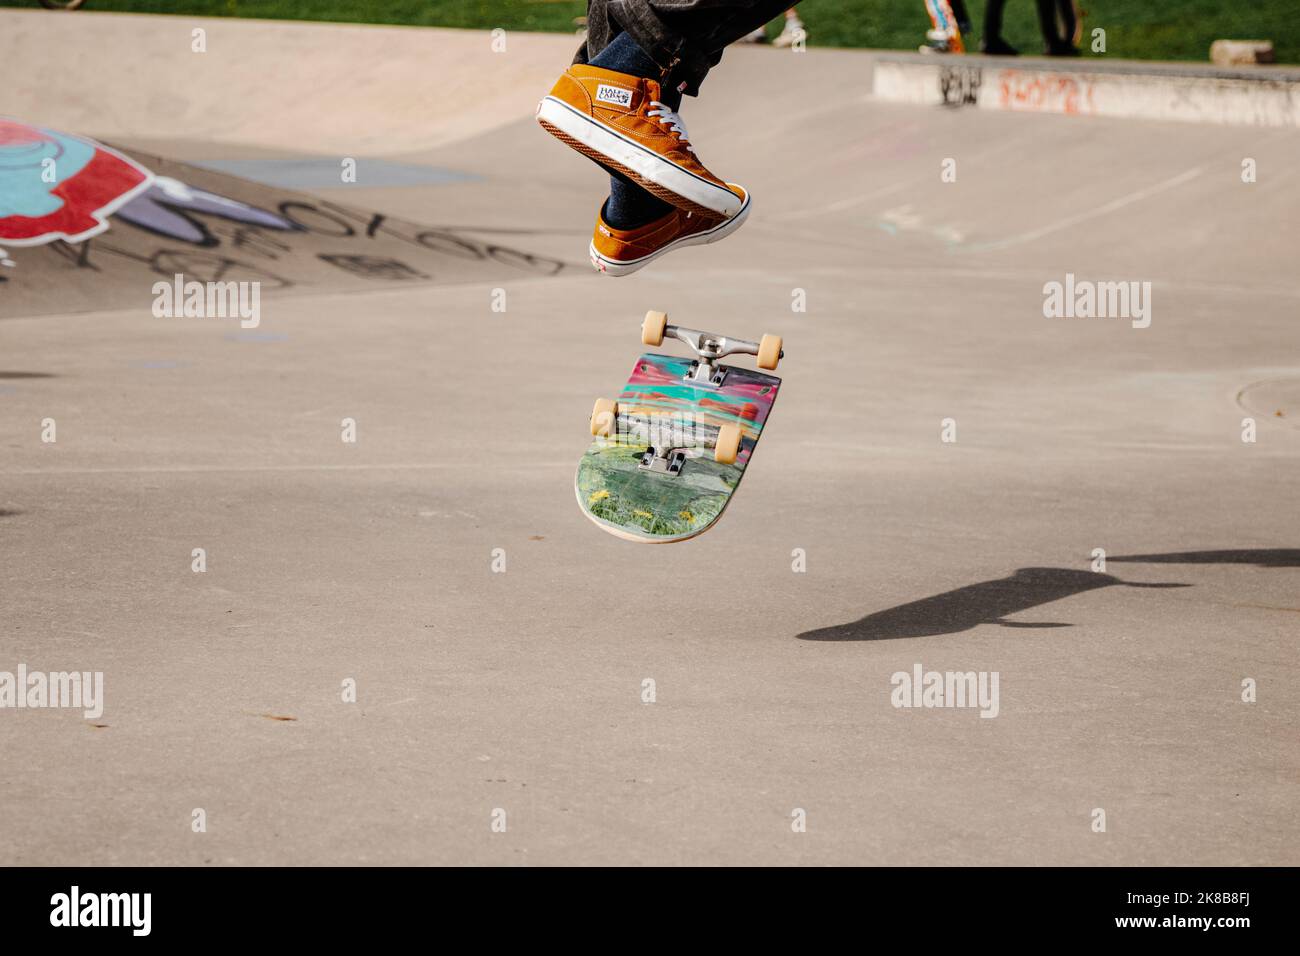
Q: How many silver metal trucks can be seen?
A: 2